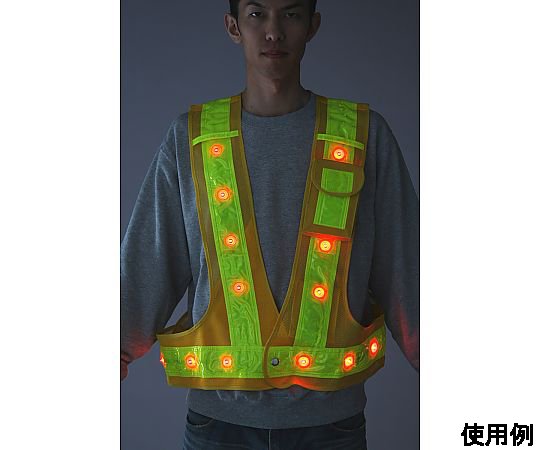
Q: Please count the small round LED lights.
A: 13